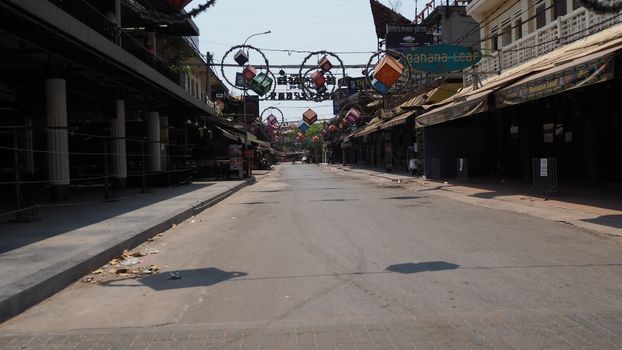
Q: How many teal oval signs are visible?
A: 1